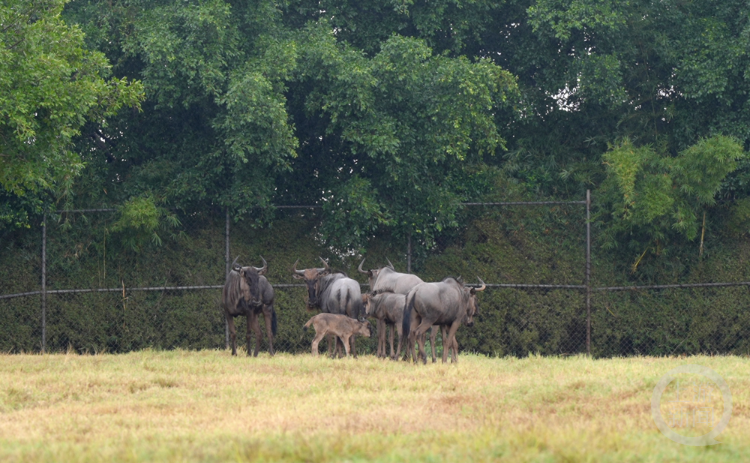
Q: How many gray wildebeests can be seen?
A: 5